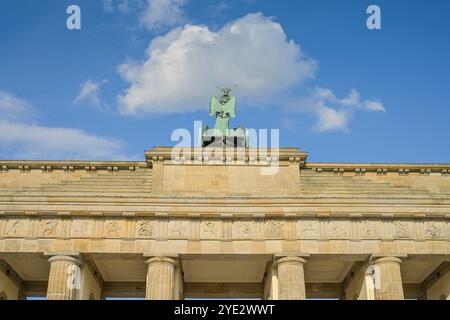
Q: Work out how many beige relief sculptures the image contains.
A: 14